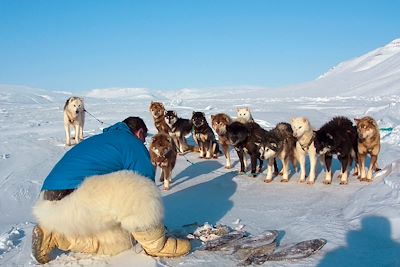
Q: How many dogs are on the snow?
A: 12